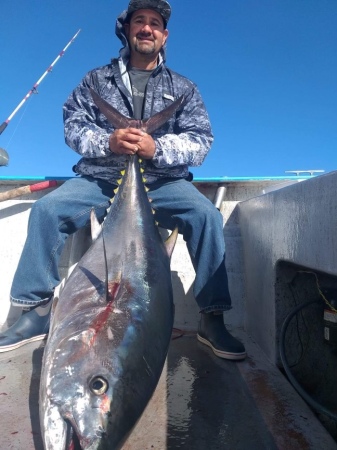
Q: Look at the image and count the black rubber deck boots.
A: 2